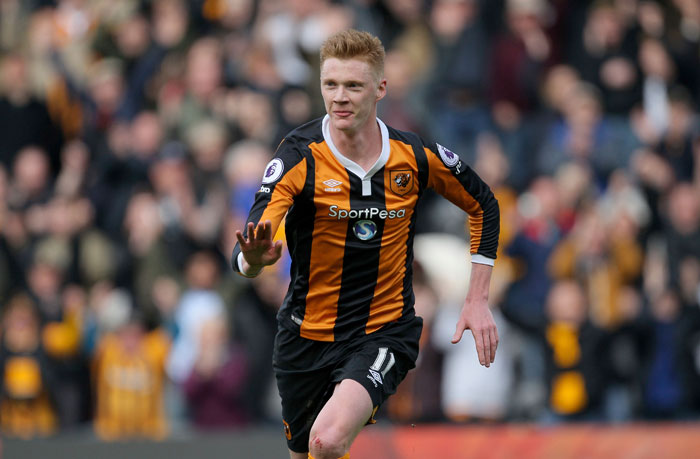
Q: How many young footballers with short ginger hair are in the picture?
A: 1